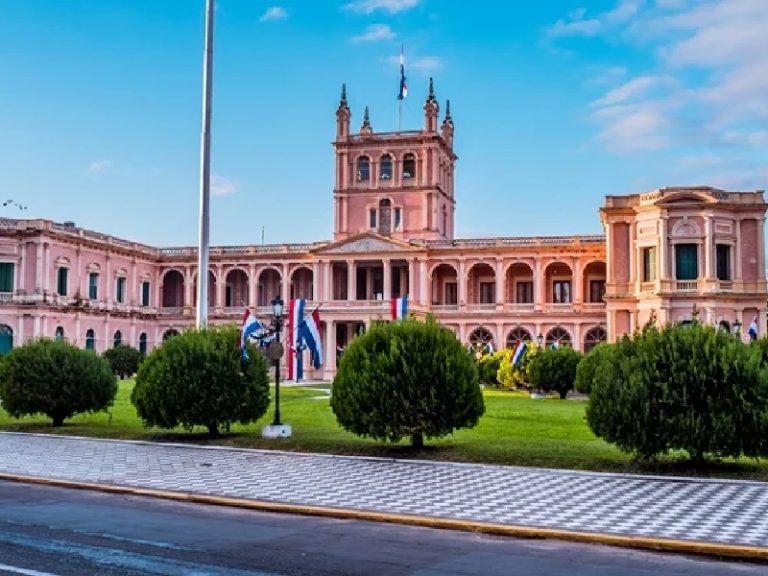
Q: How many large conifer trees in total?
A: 4